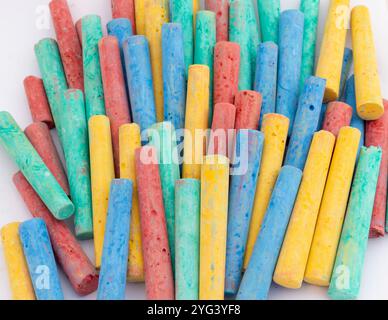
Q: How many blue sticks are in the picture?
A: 12